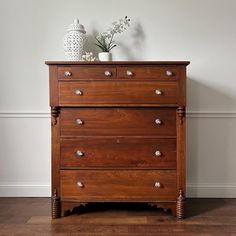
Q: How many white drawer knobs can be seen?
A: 12